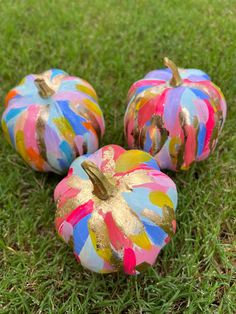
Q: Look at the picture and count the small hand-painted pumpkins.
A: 3